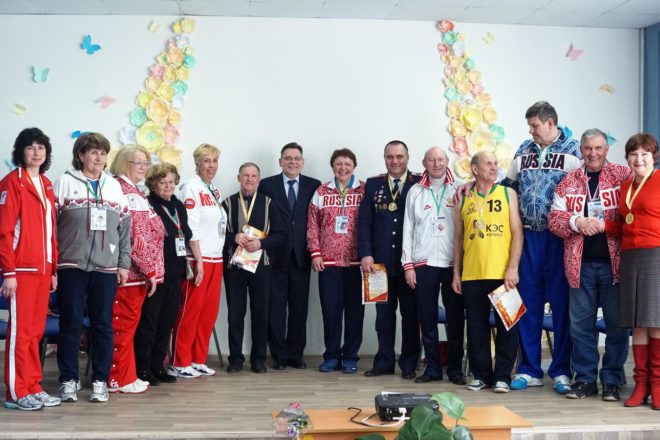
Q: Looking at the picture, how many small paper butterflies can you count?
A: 12